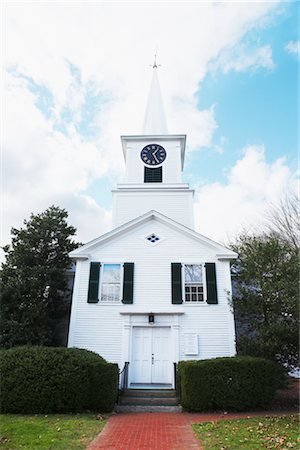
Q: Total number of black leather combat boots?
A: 0